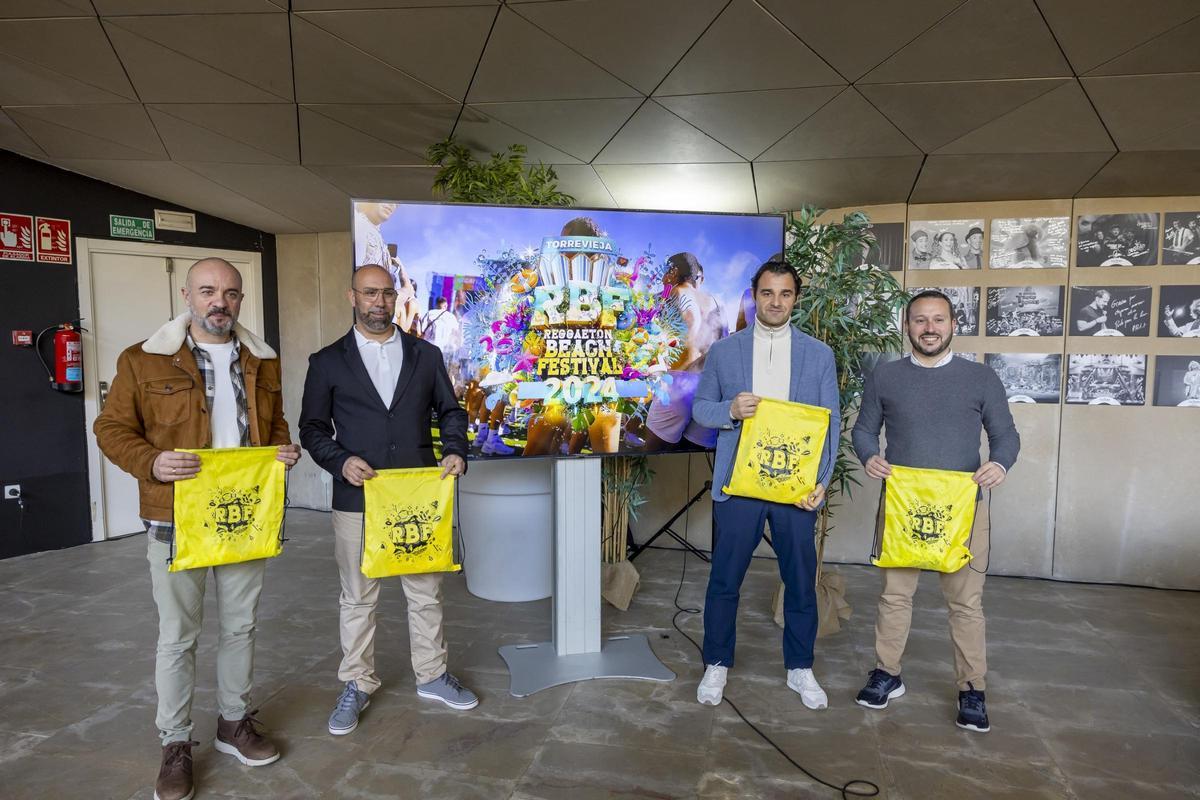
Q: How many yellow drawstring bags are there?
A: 4